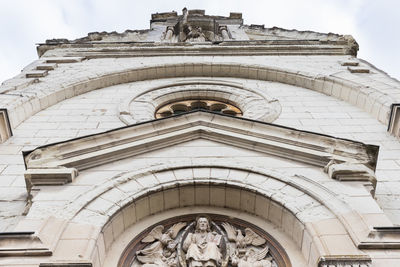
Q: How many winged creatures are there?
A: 4